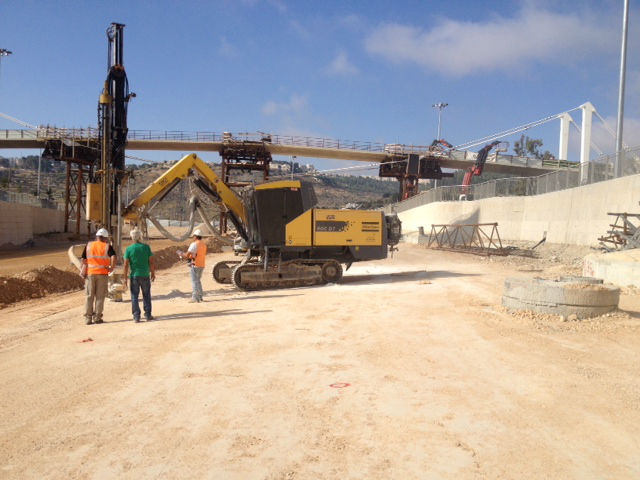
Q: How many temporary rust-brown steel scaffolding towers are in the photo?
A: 3